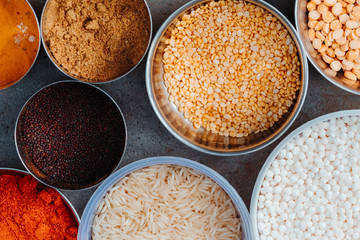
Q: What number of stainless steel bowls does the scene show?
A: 6